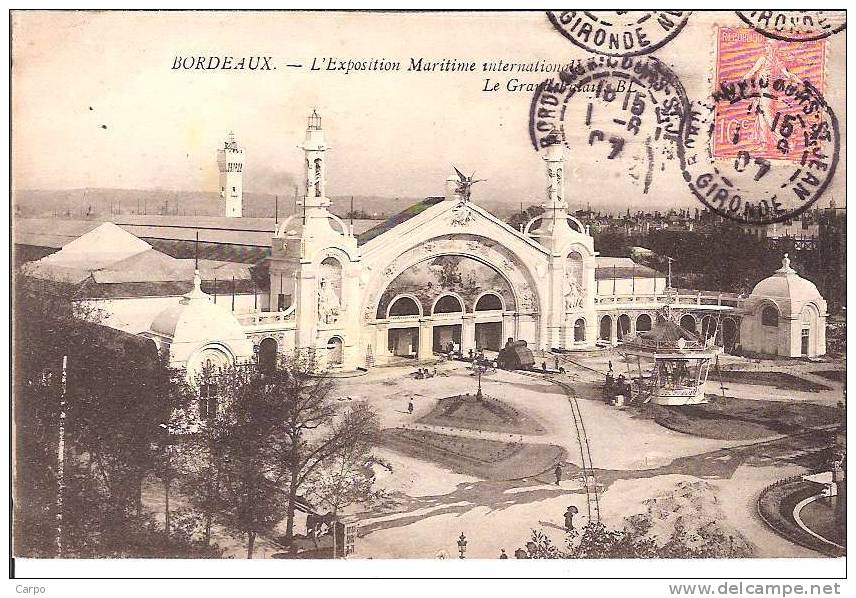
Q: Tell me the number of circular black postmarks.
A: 4